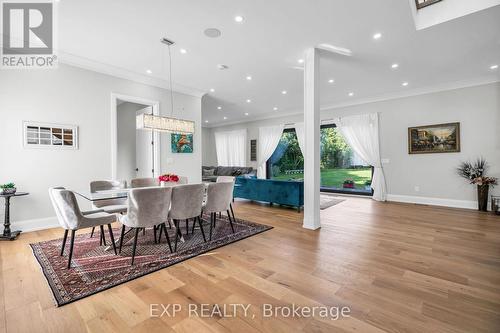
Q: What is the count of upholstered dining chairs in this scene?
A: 8